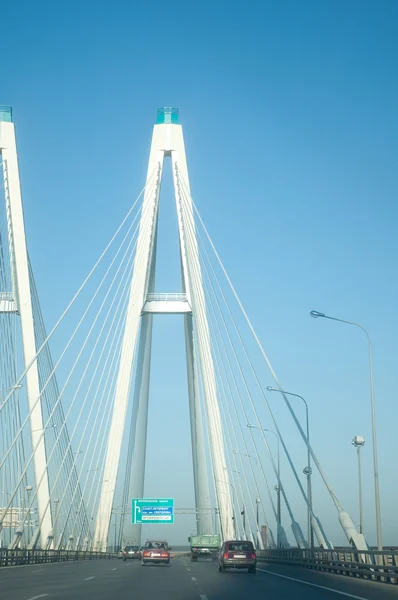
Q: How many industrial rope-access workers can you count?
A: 0